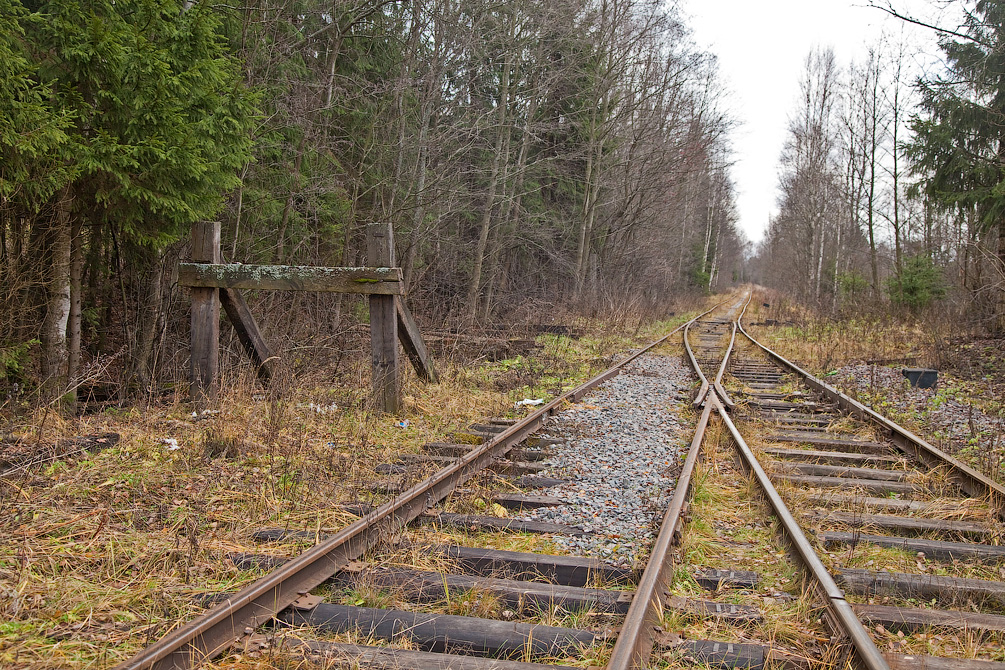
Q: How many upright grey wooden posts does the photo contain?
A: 2